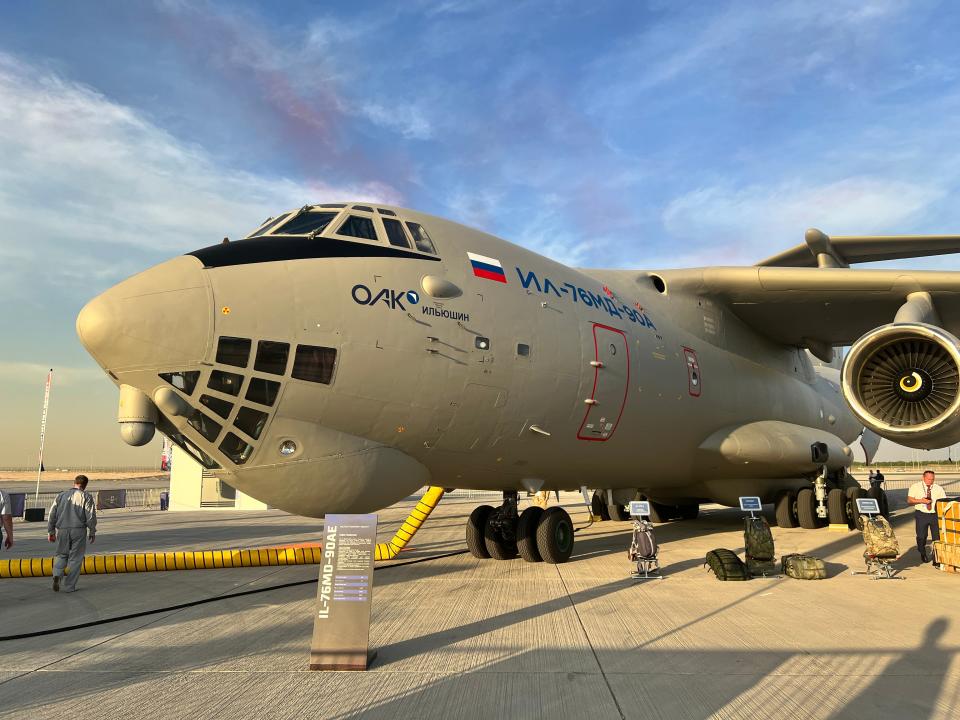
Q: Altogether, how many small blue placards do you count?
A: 3